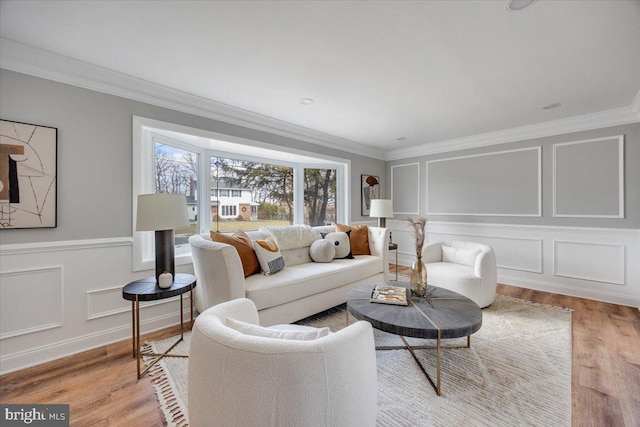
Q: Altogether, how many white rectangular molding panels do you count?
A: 8